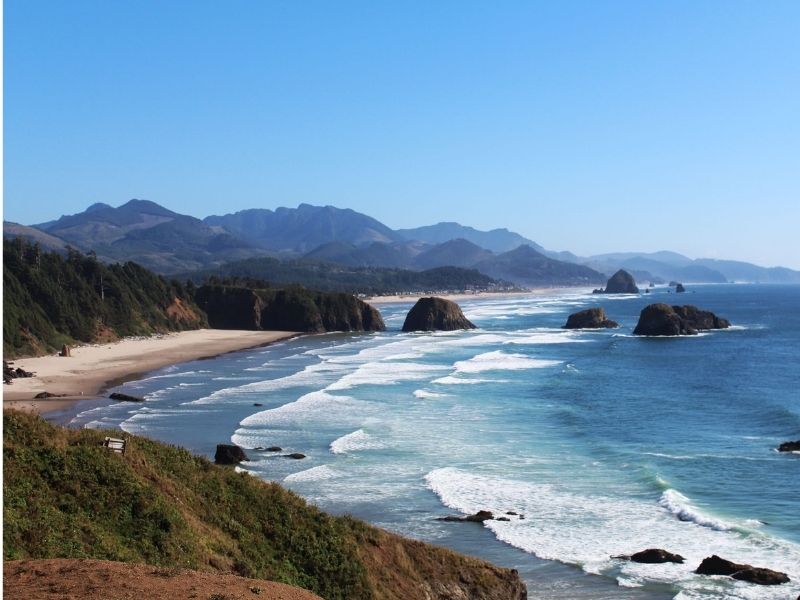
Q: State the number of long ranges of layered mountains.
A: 1